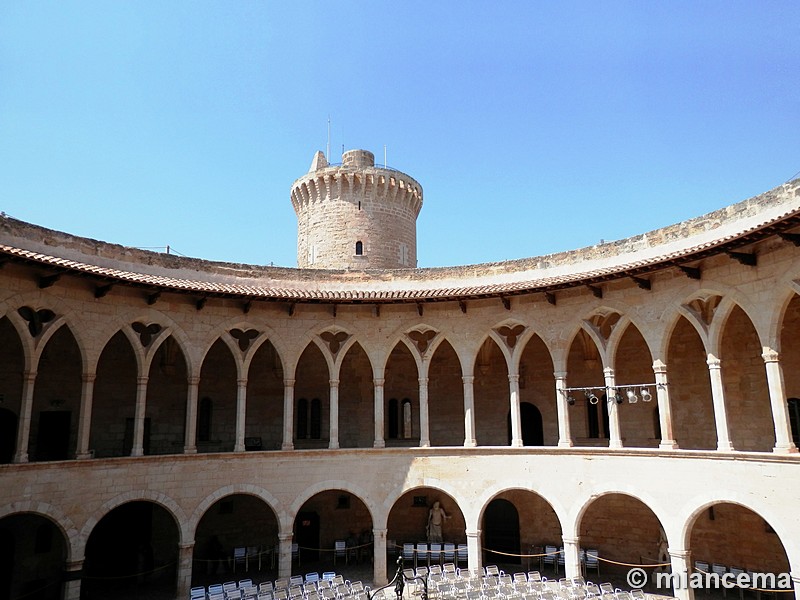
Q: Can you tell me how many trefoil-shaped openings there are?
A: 8